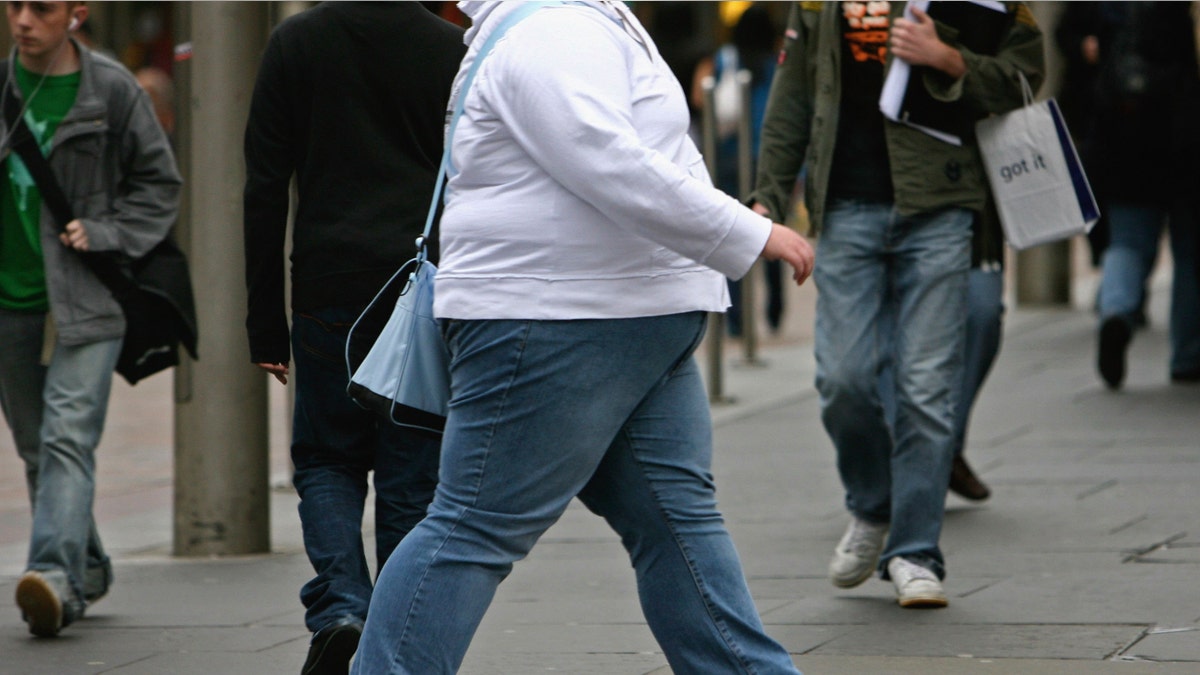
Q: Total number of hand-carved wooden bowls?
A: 0